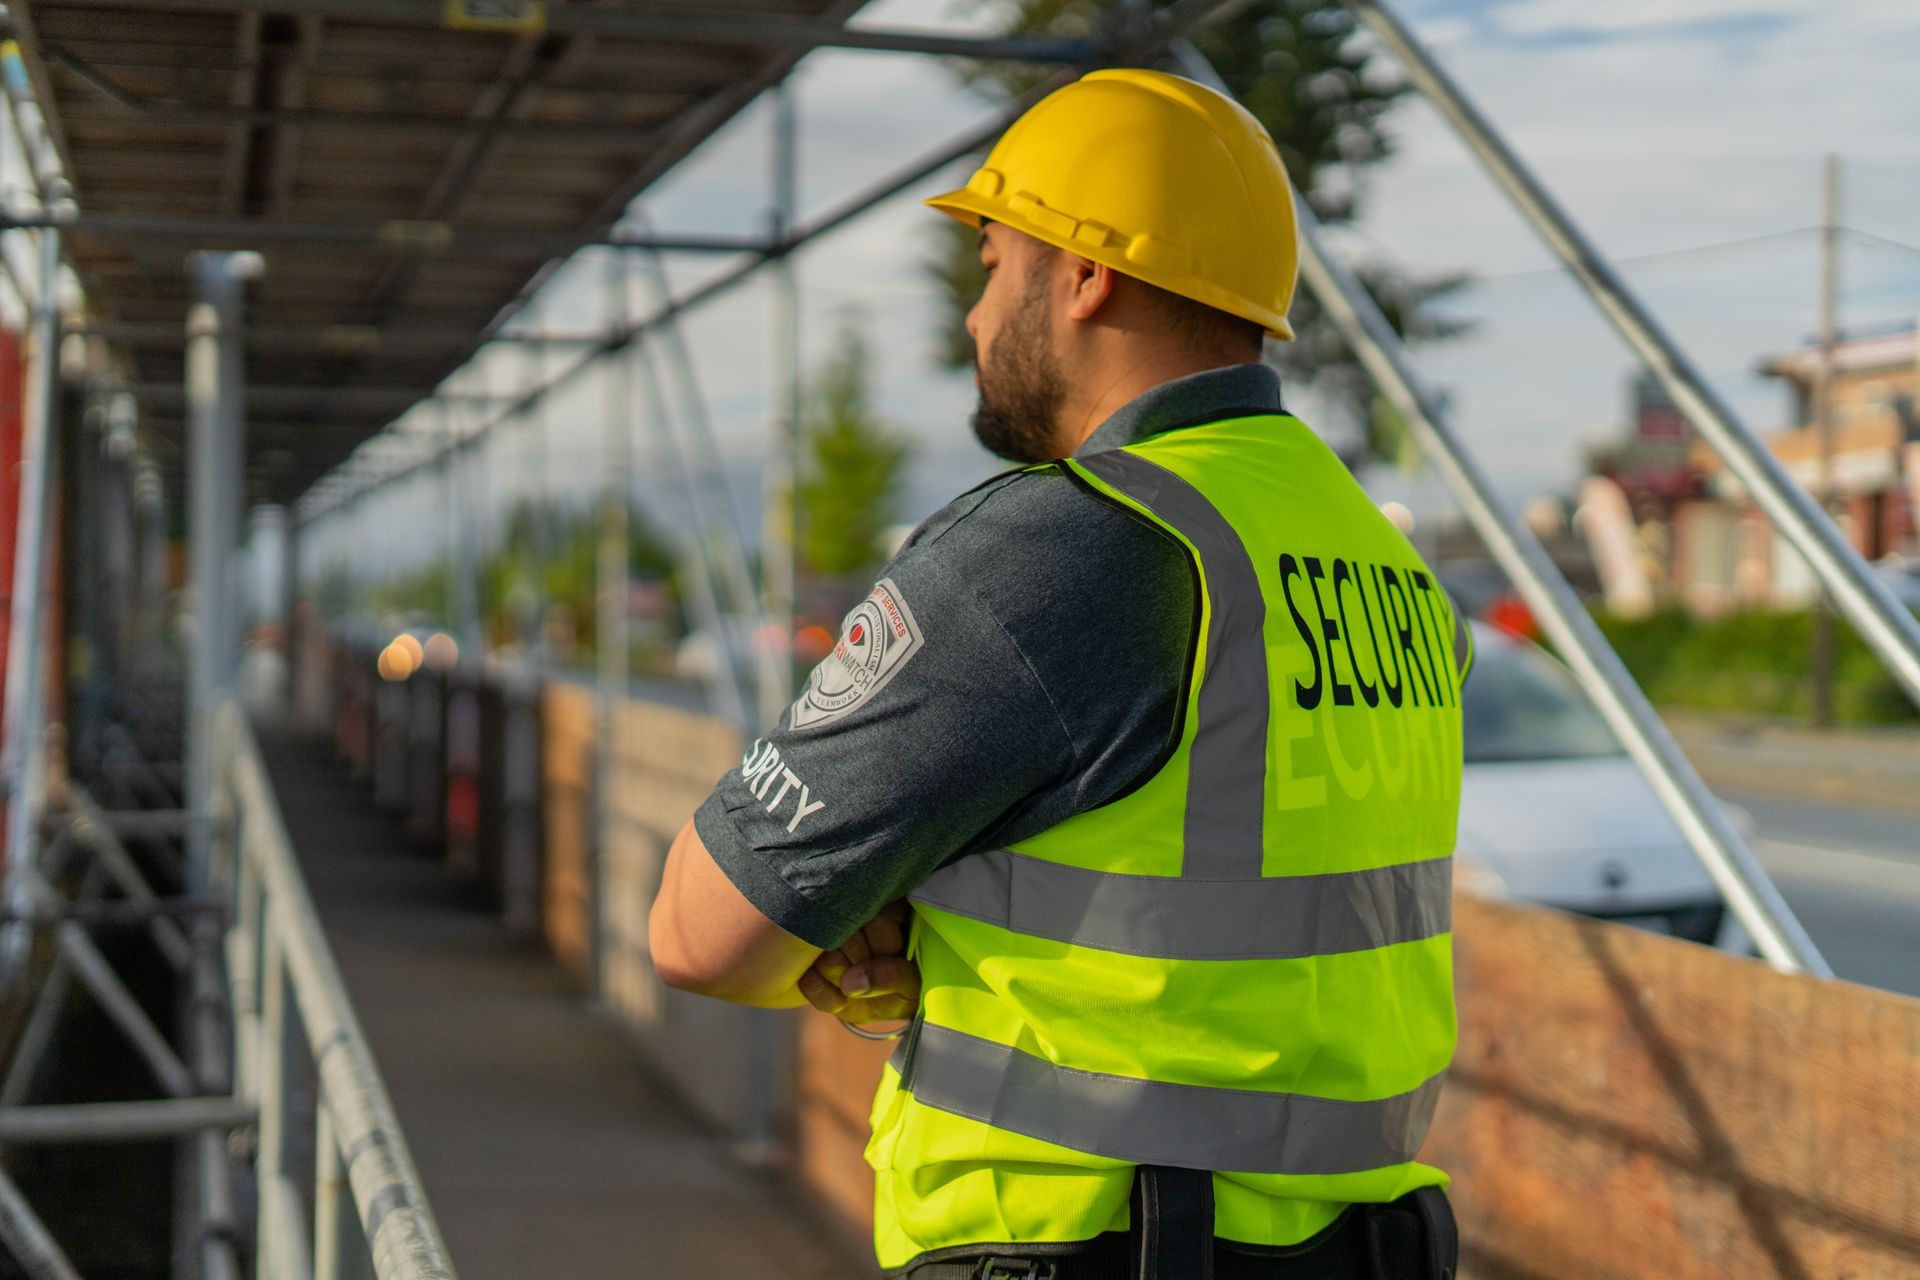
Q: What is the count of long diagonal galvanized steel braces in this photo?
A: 2